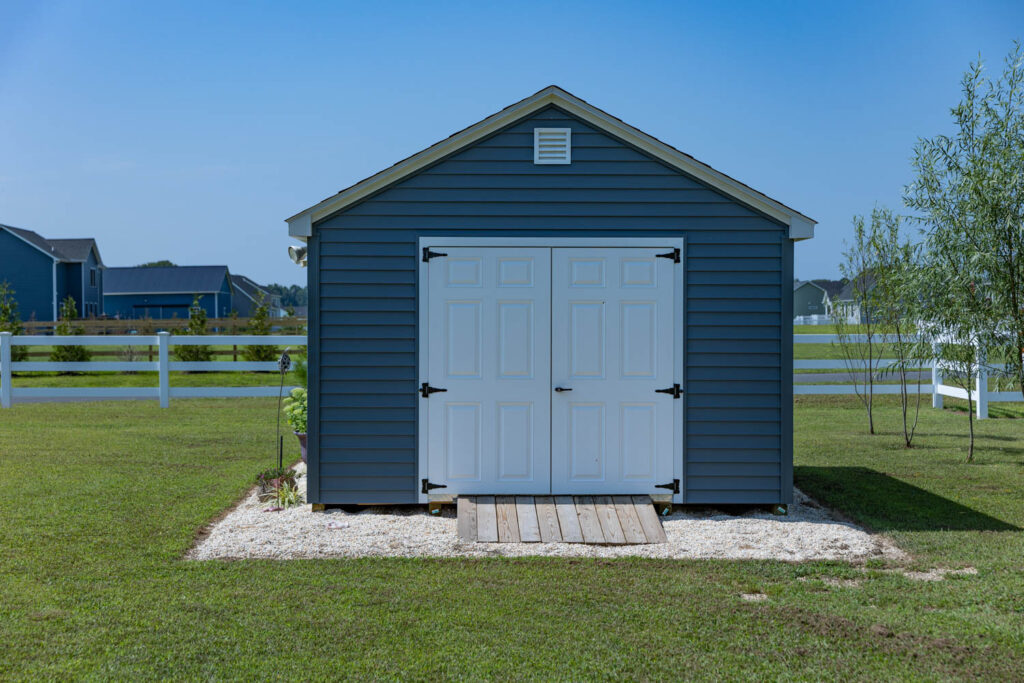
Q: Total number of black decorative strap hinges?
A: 6